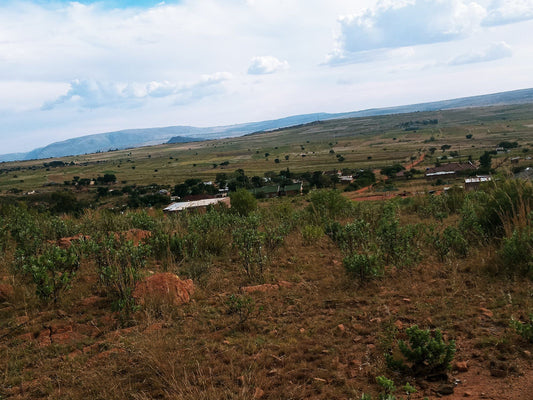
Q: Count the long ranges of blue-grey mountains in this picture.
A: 1